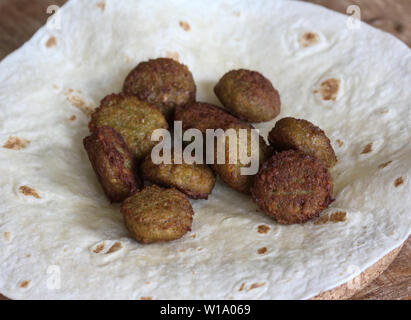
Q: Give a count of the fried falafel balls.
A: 10